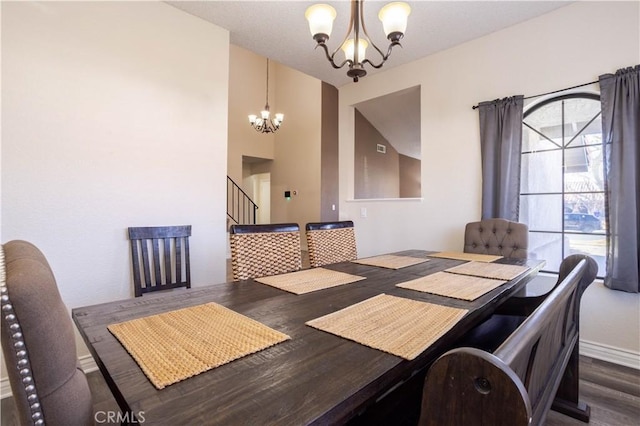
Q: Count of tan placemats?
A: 7